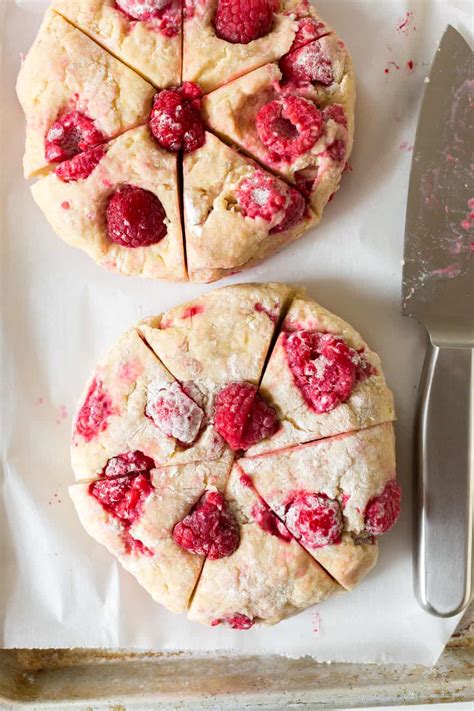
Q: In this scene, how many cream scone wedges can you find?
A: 12